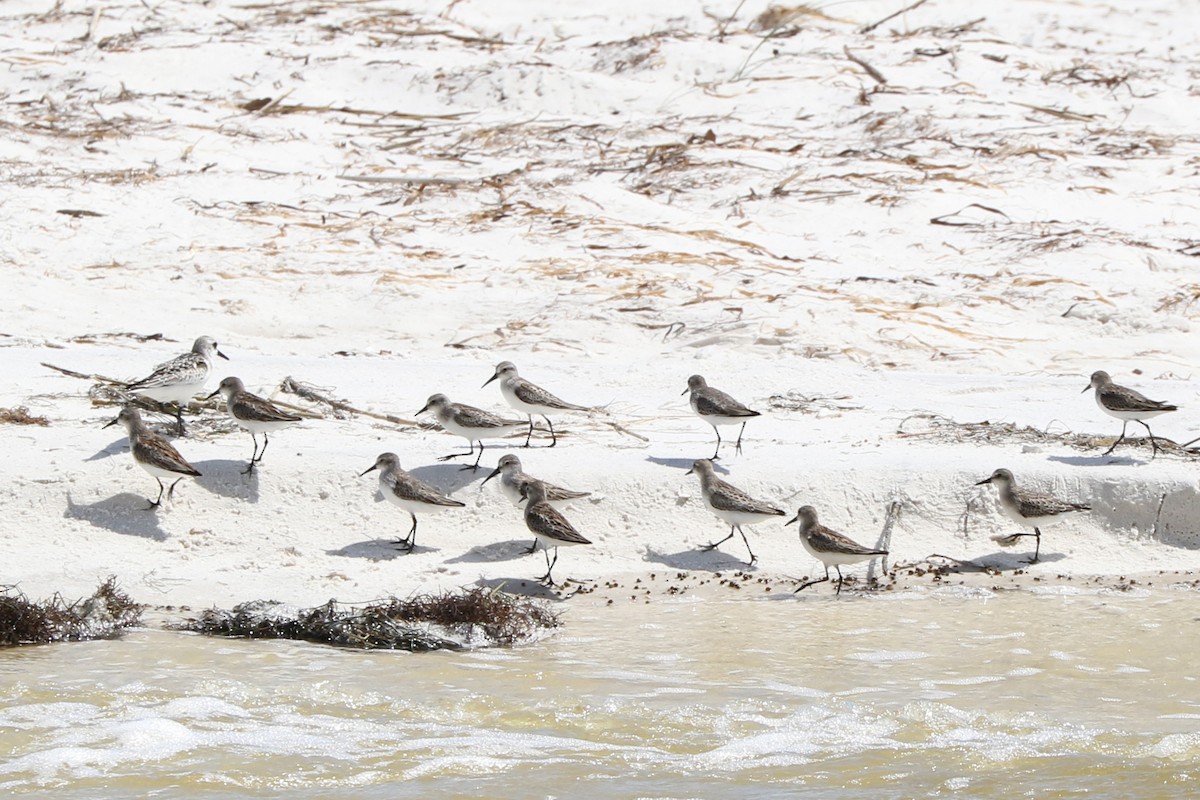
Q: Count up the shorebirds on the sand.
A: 13